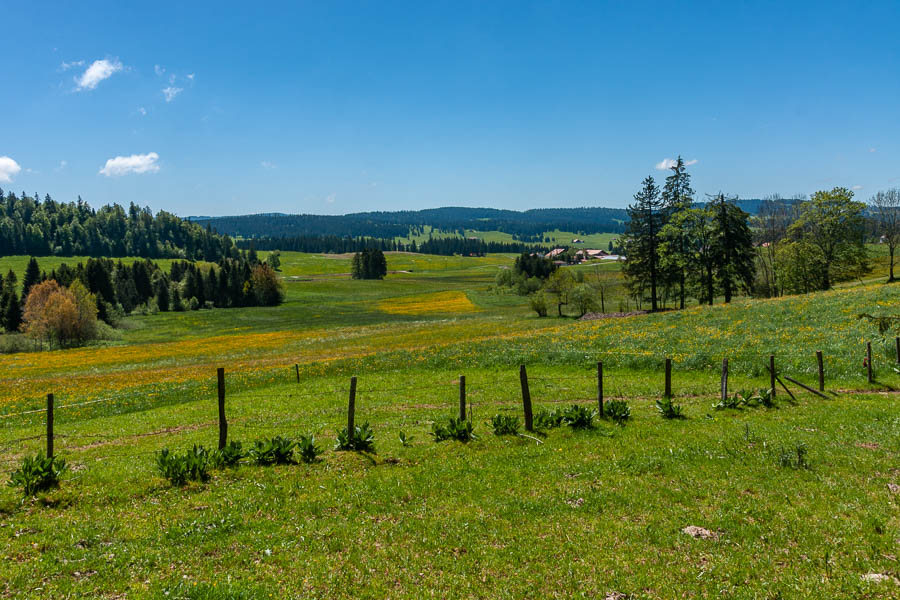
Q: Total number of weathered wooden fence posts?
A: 13